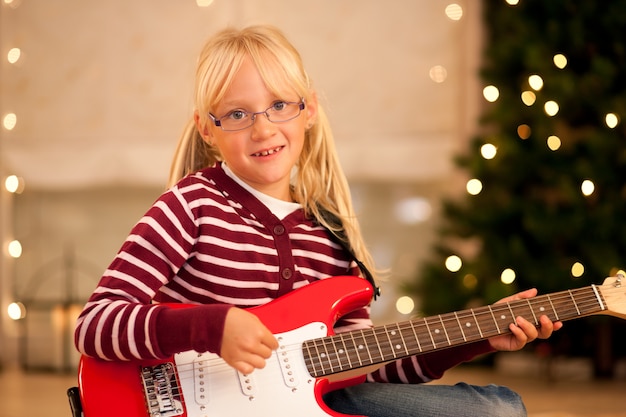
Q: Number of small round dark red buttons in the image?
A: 2